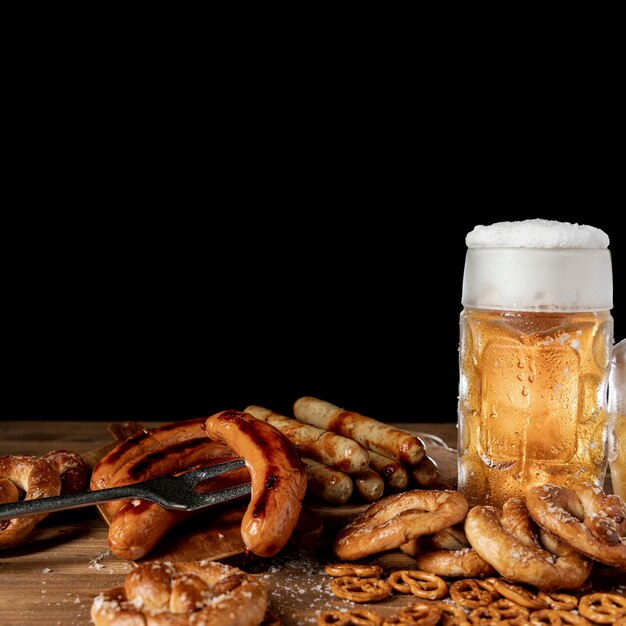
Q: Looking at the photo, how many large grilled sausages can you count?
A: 4